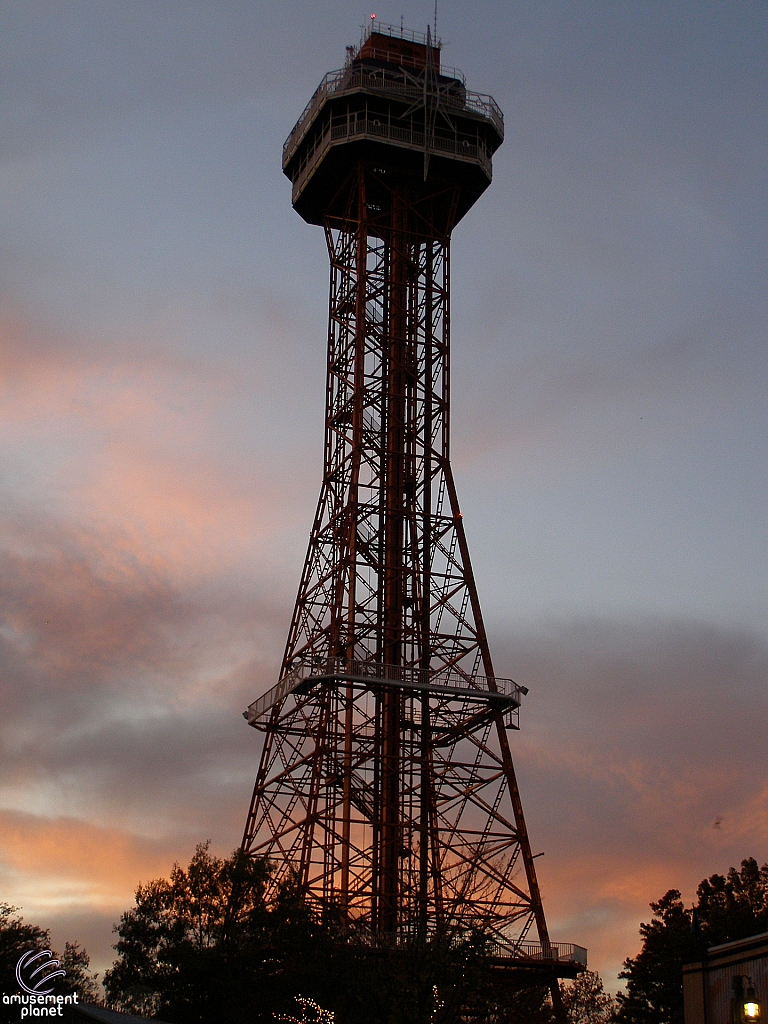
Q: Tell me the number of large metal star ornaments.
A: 1